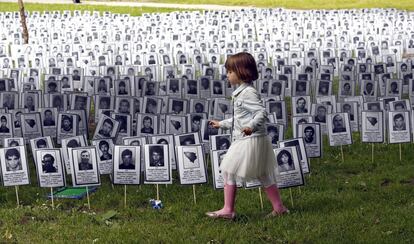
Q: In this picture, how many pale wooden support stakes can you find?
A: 11